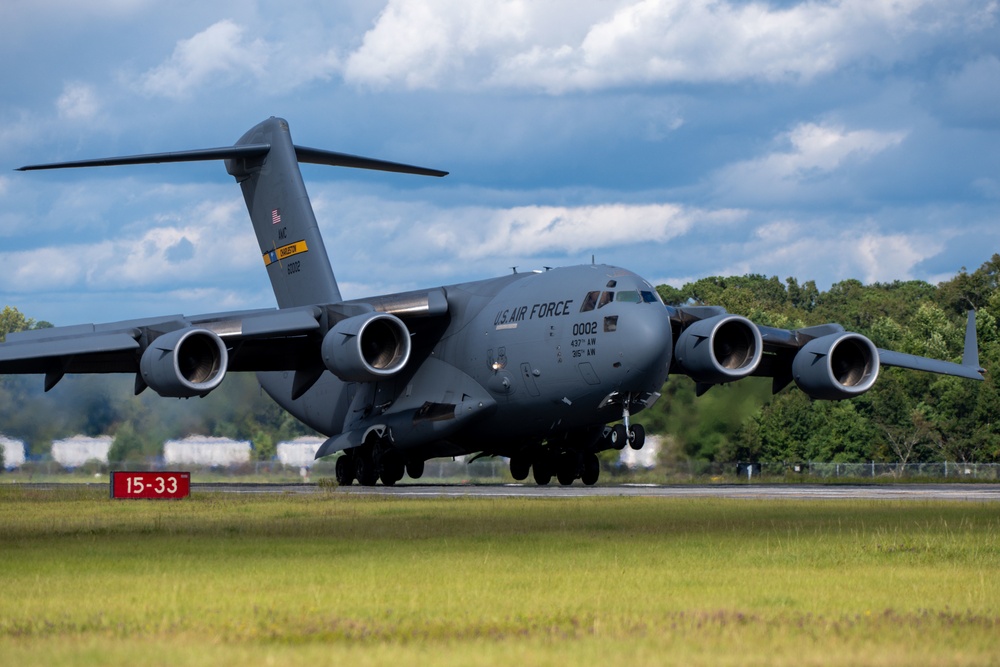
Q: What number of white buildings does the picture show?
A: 5